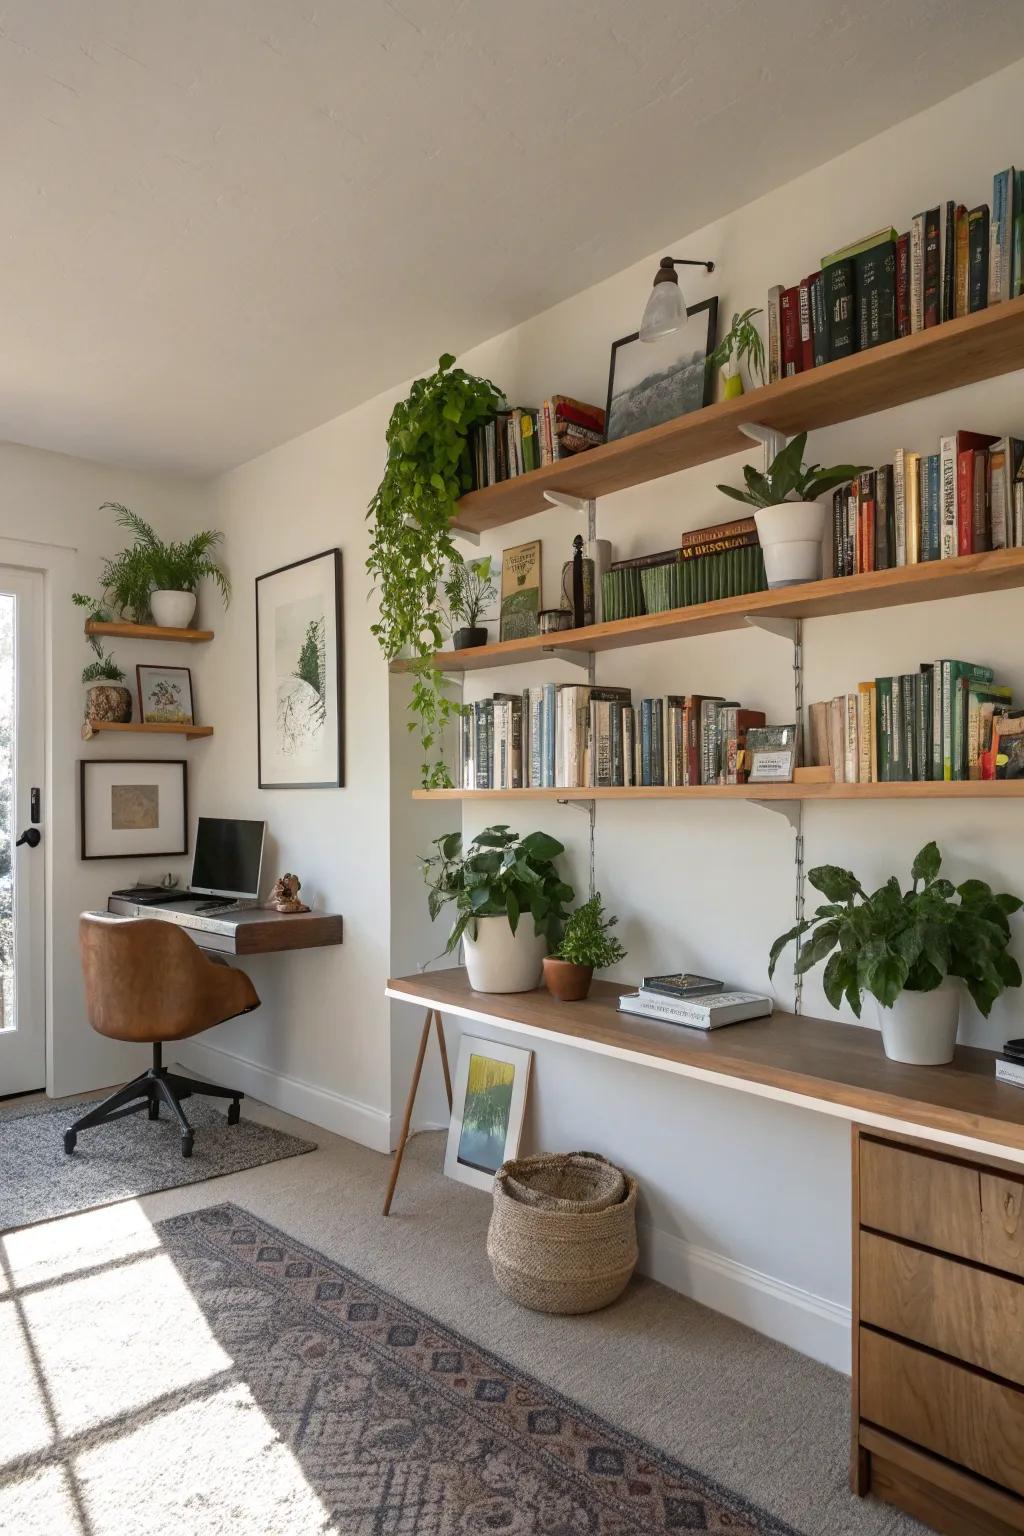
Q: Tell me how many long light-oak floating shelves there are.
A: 3